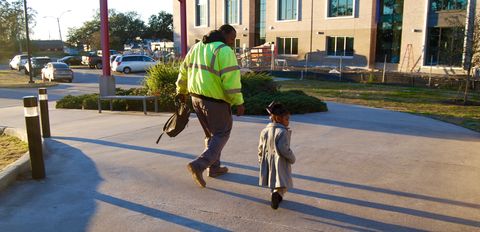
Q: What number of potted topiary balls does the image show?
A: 0